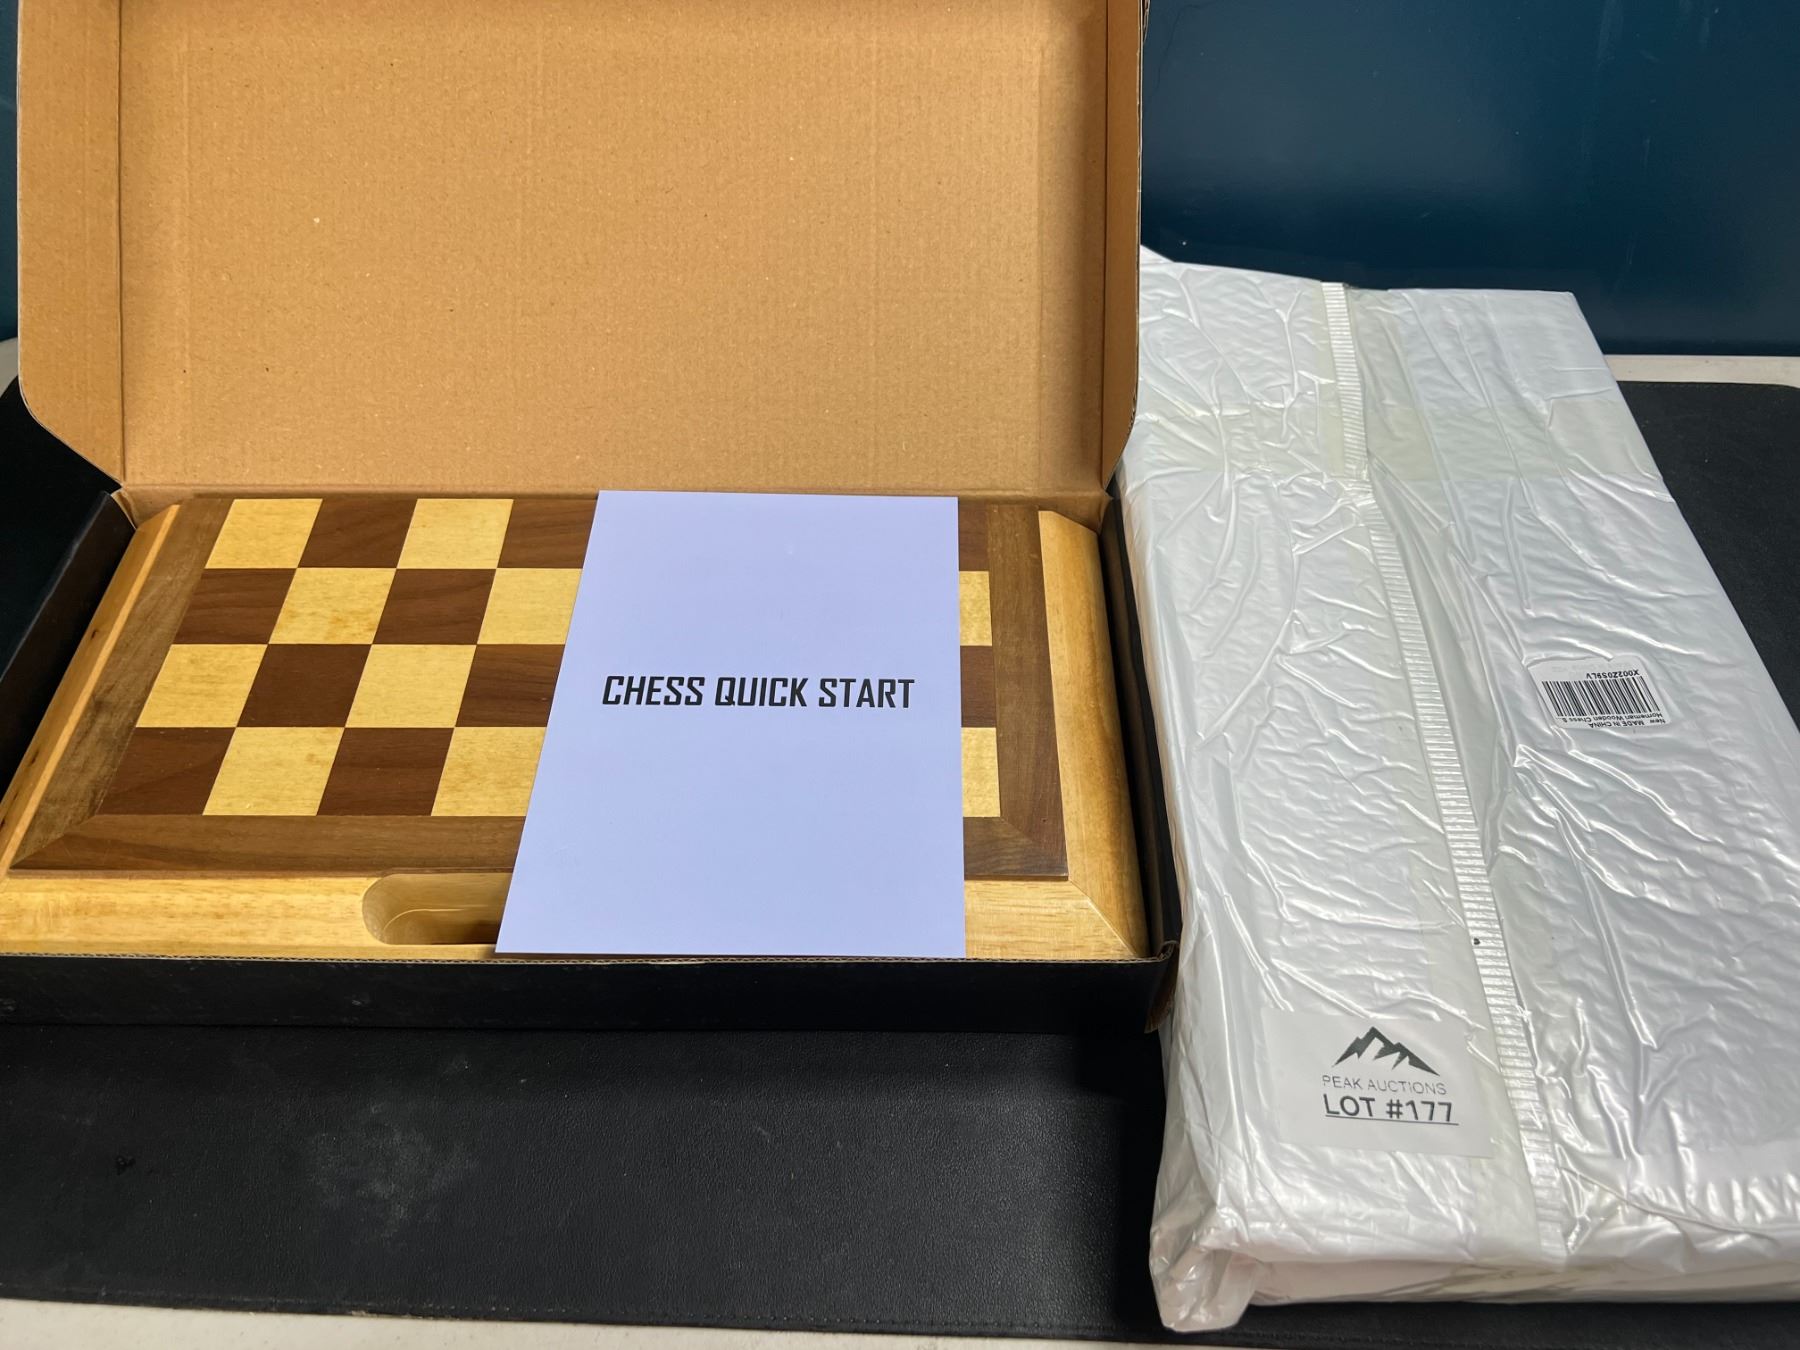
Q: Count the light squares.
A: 10